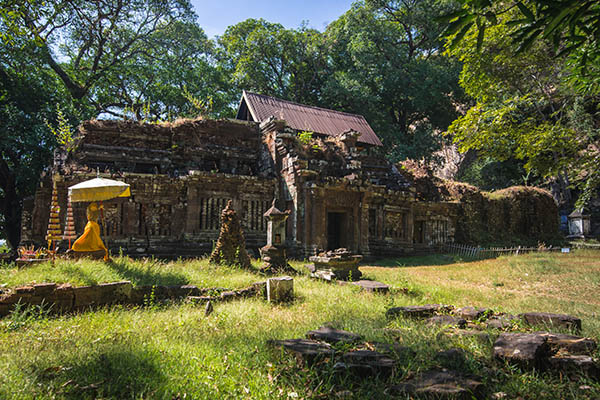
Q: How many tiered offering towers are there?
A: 2